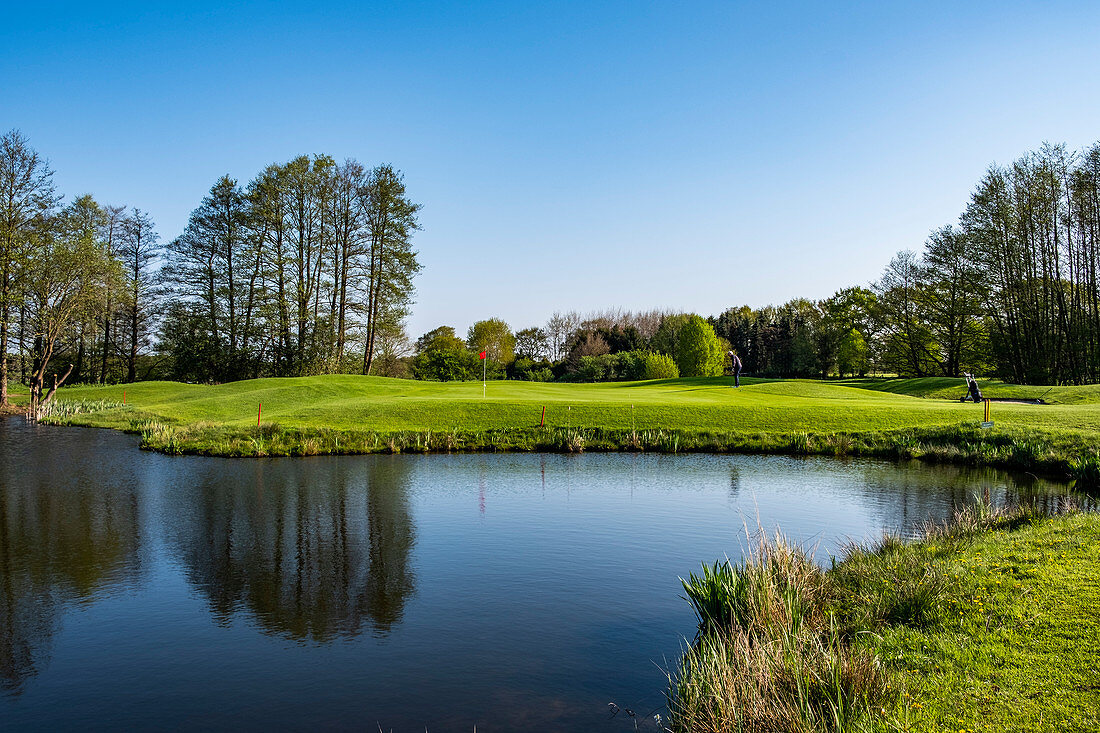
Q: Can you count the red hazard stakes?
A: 3